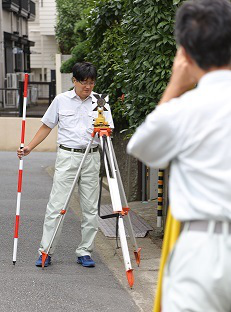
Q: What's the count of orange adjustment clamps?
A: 3